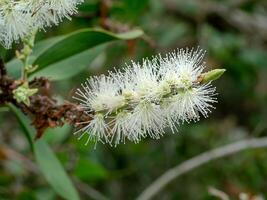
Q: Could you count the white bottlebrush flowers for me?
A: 2